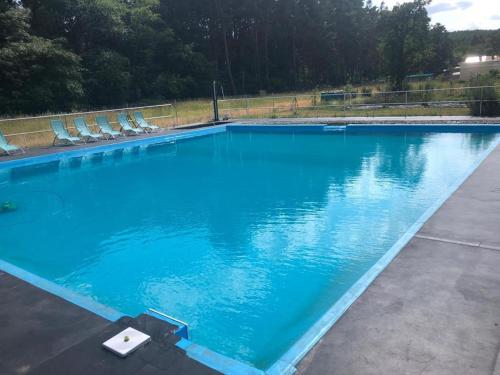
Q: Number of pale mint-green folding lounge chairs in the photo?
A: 6